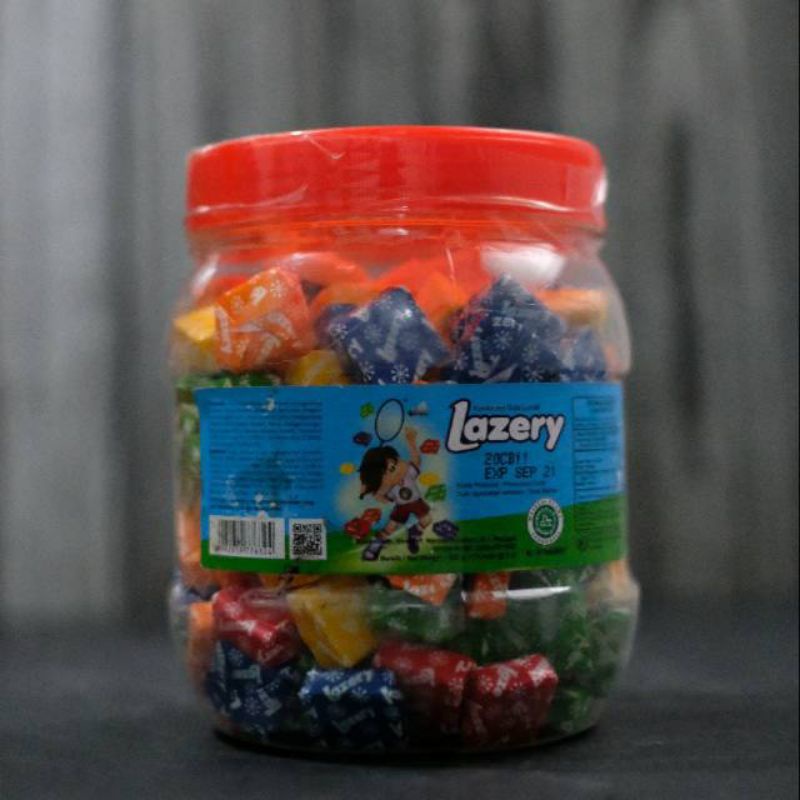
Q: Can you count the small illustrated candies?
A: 9